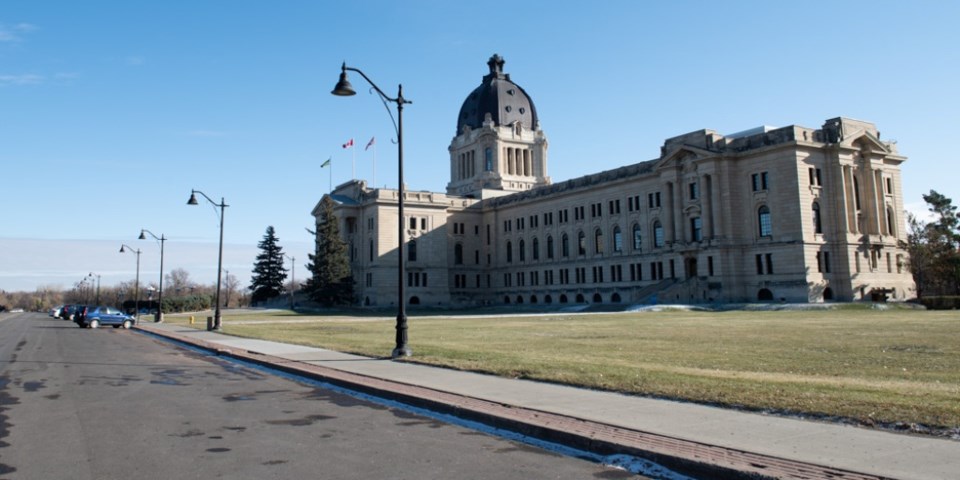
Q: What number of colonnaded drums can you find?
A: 1